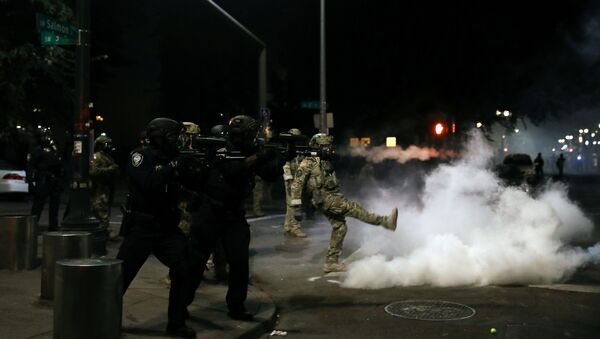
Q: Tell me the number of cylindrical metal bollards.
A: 3